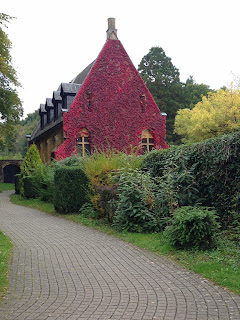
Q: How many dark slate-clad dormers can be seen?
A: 4